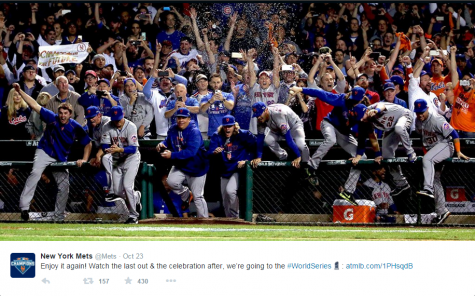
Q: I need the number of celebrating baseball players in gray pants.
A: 9